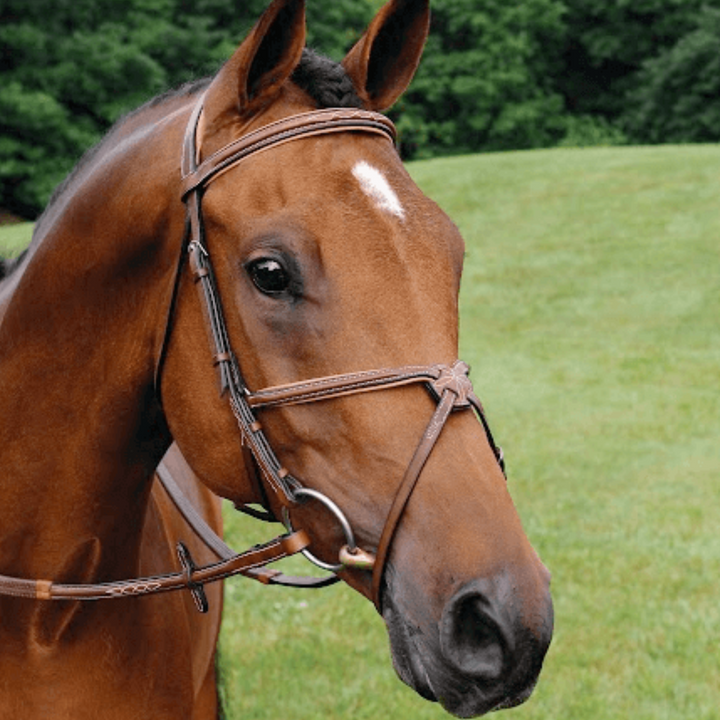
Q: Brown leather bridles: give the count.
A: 1